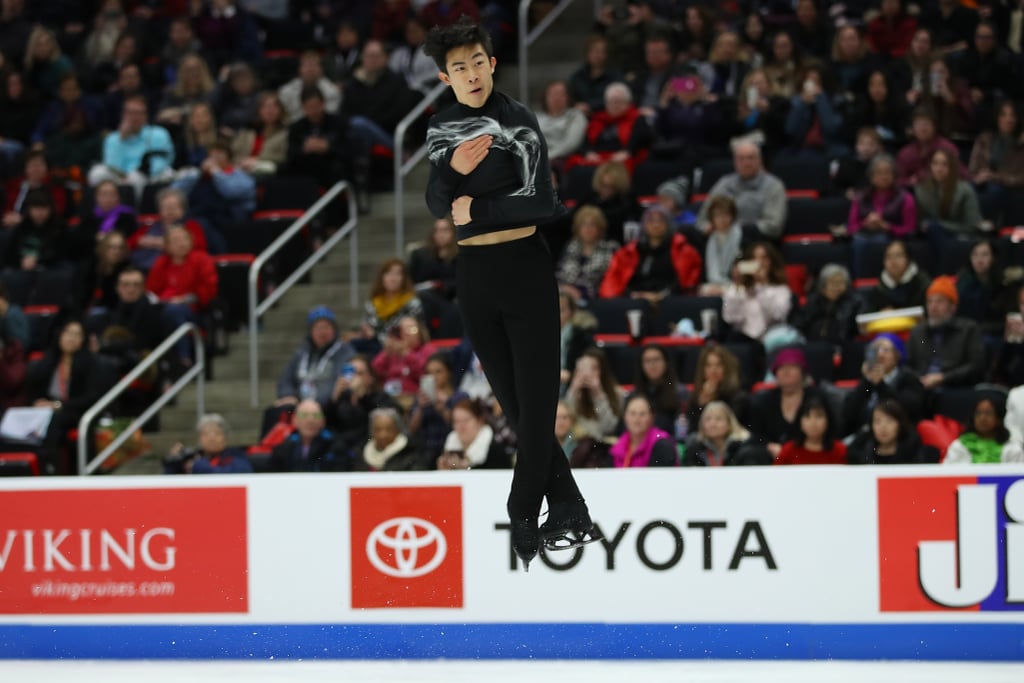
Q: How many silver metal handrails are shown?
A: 4